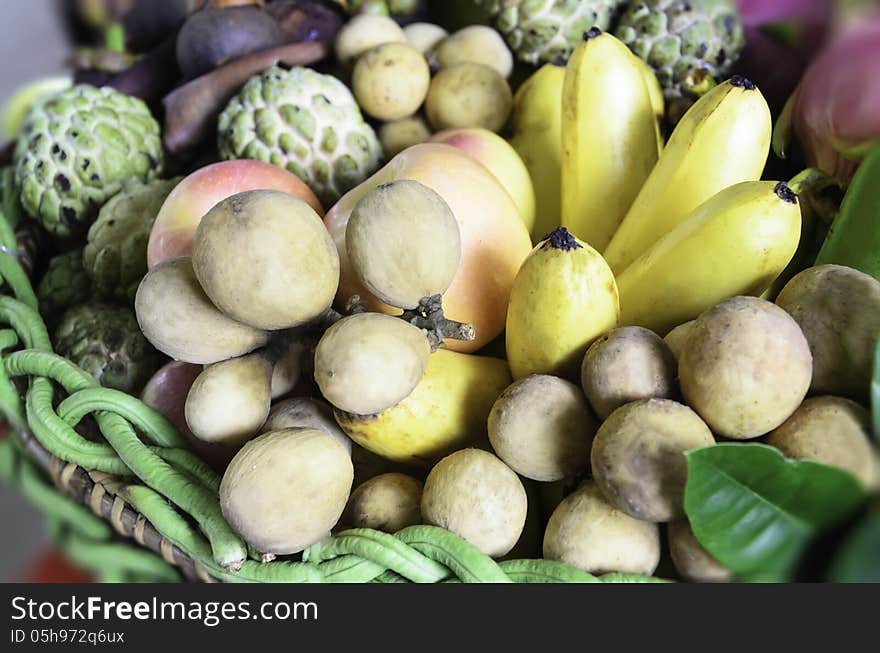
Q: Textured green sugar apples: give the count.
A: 7